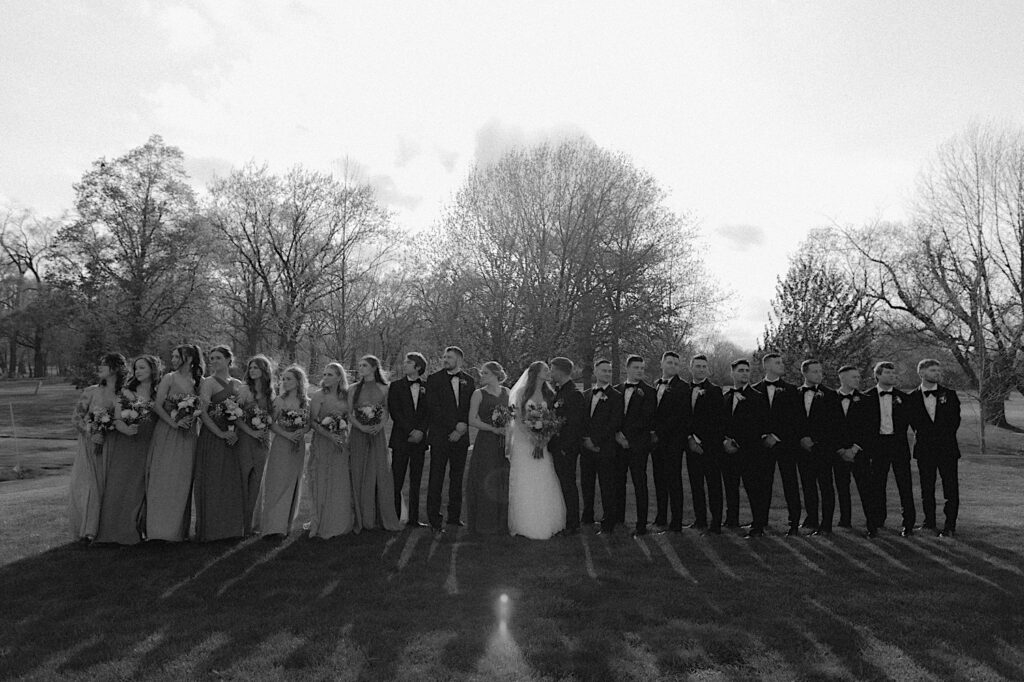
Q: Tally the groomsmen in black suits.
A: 12